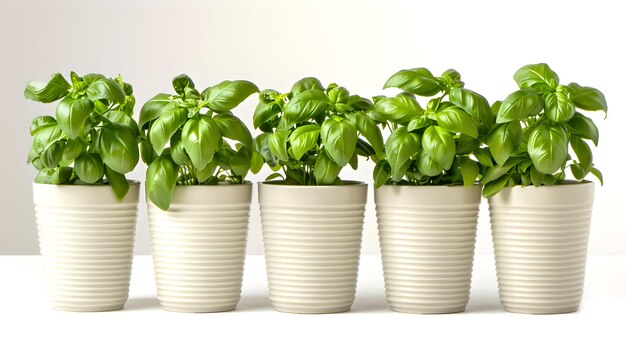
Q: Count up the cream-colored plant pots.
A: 5